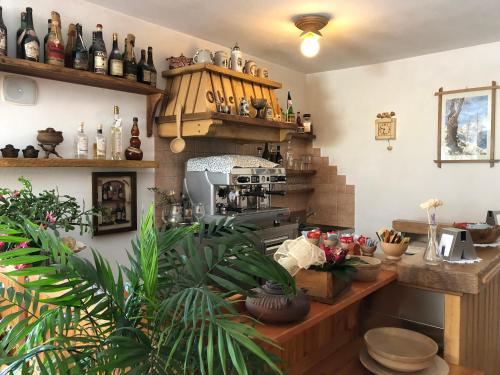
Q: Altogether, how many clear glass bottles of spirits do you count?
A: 3